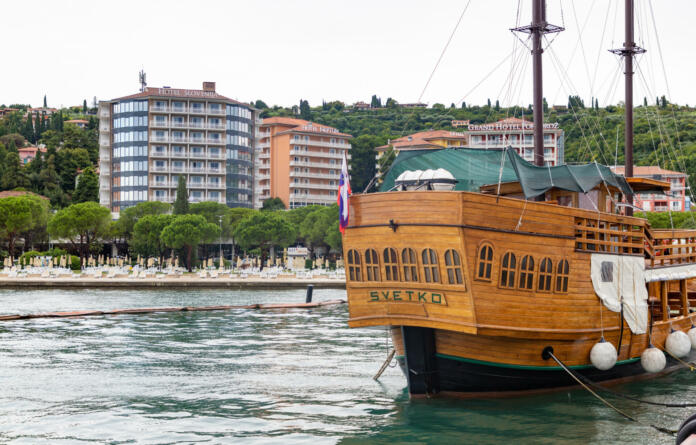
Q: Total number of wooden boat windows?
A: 11